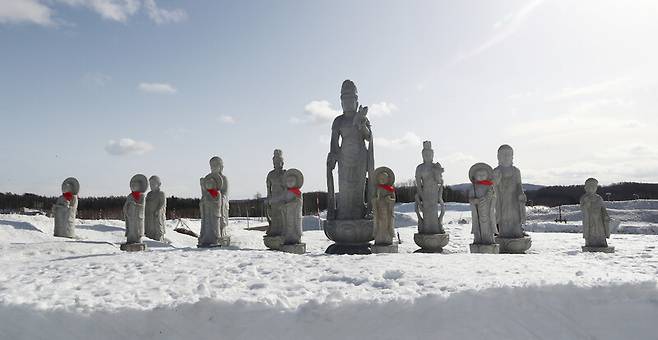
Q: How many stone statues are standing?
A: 13